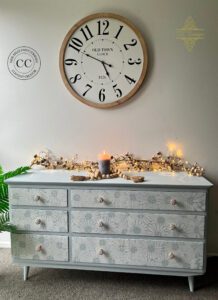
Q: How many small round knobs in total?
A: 9